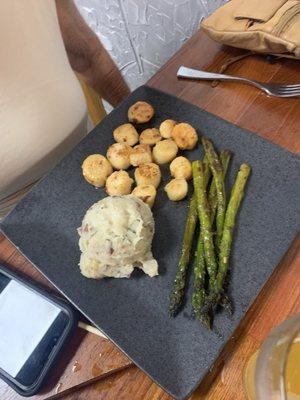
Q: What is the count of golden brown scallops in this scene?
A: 14